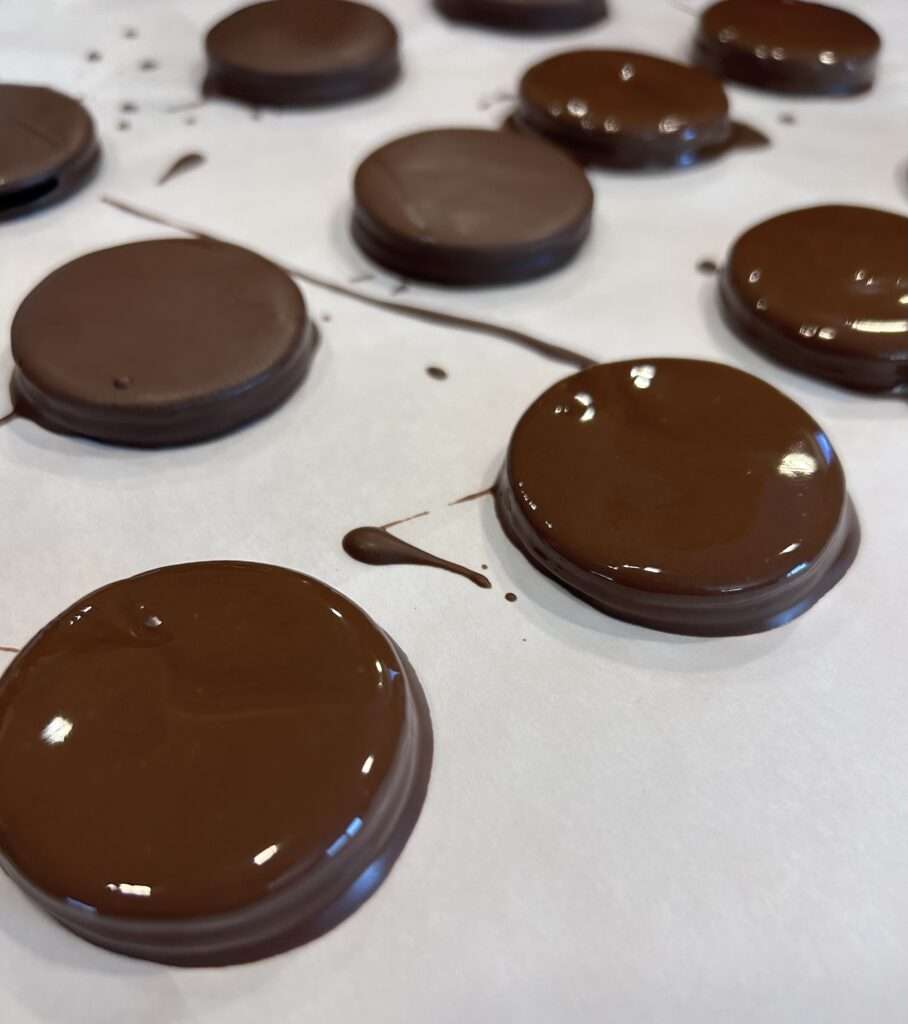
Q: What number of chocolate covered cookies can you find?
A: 10